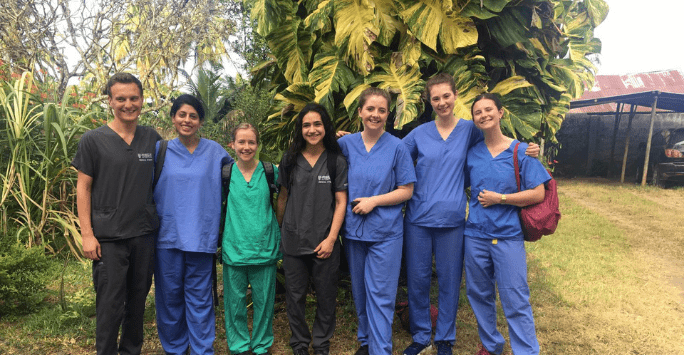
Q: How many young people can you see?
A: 7